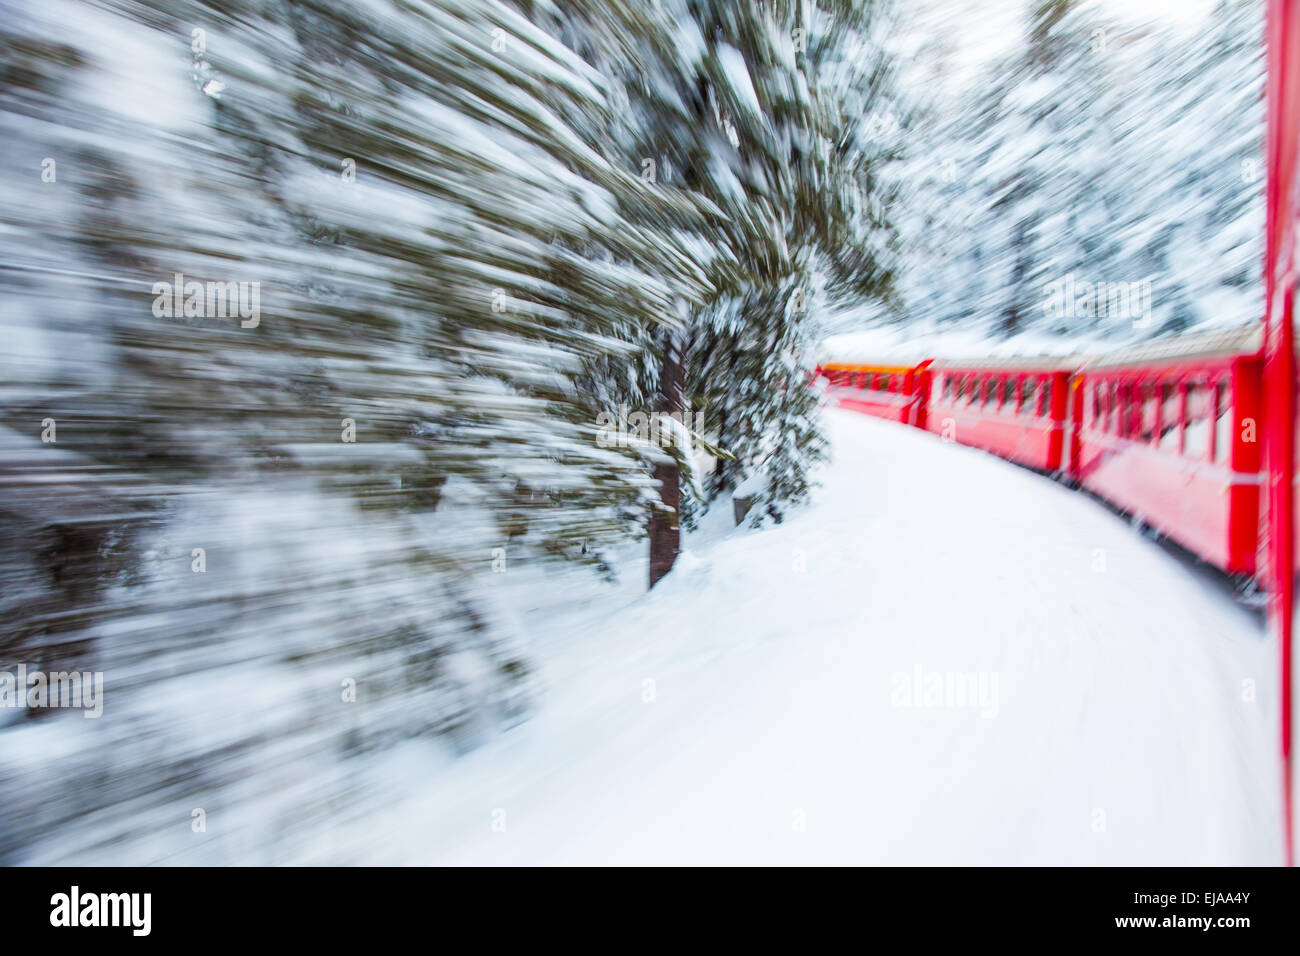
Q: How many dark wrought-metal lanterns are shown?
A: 0